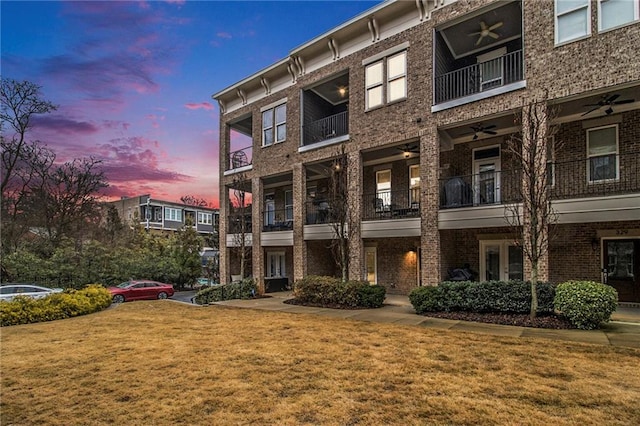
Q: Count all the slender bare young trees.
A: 3